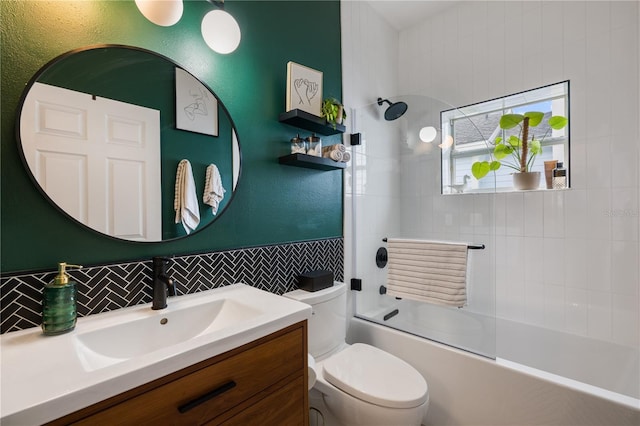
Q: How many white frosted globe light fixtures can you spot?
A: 2